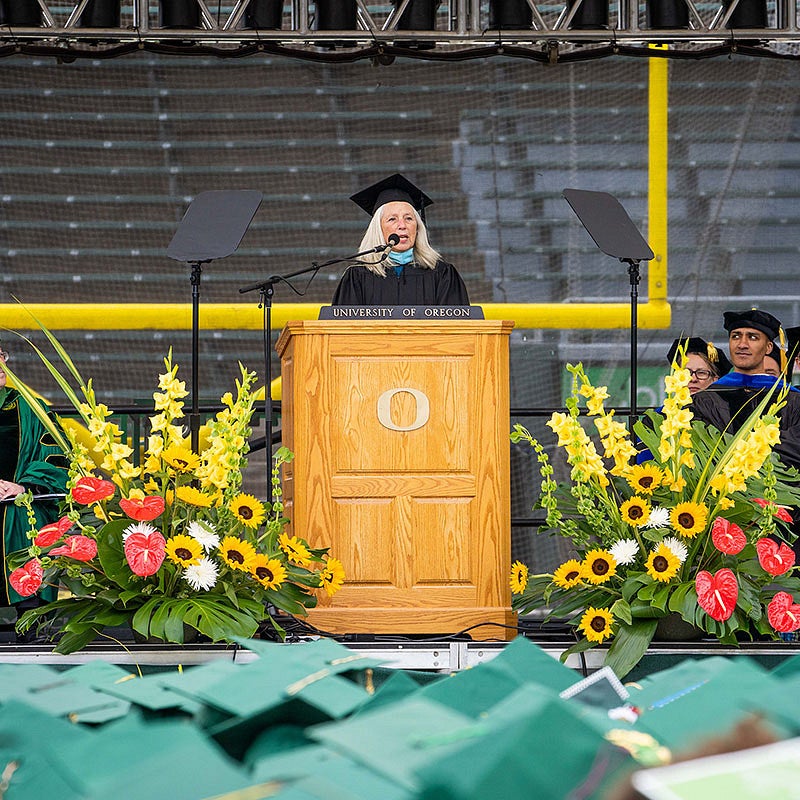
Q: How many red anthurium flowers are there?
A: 11